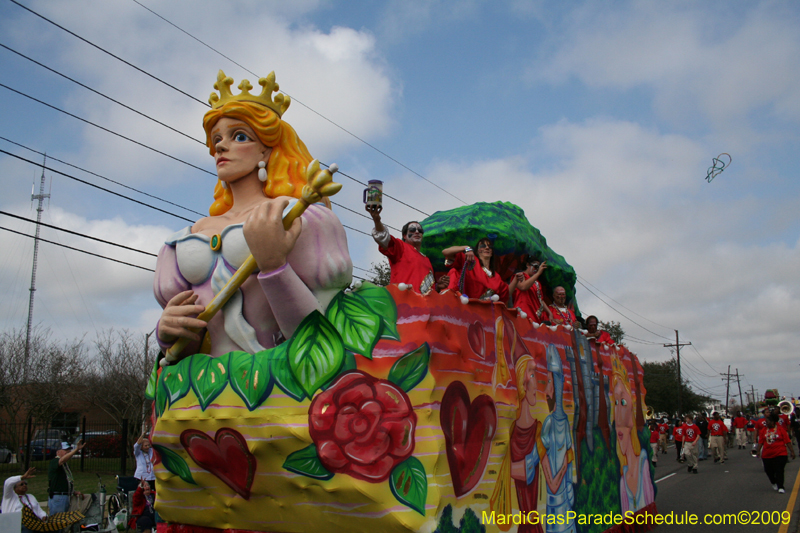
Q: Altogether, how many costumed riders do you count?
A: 5